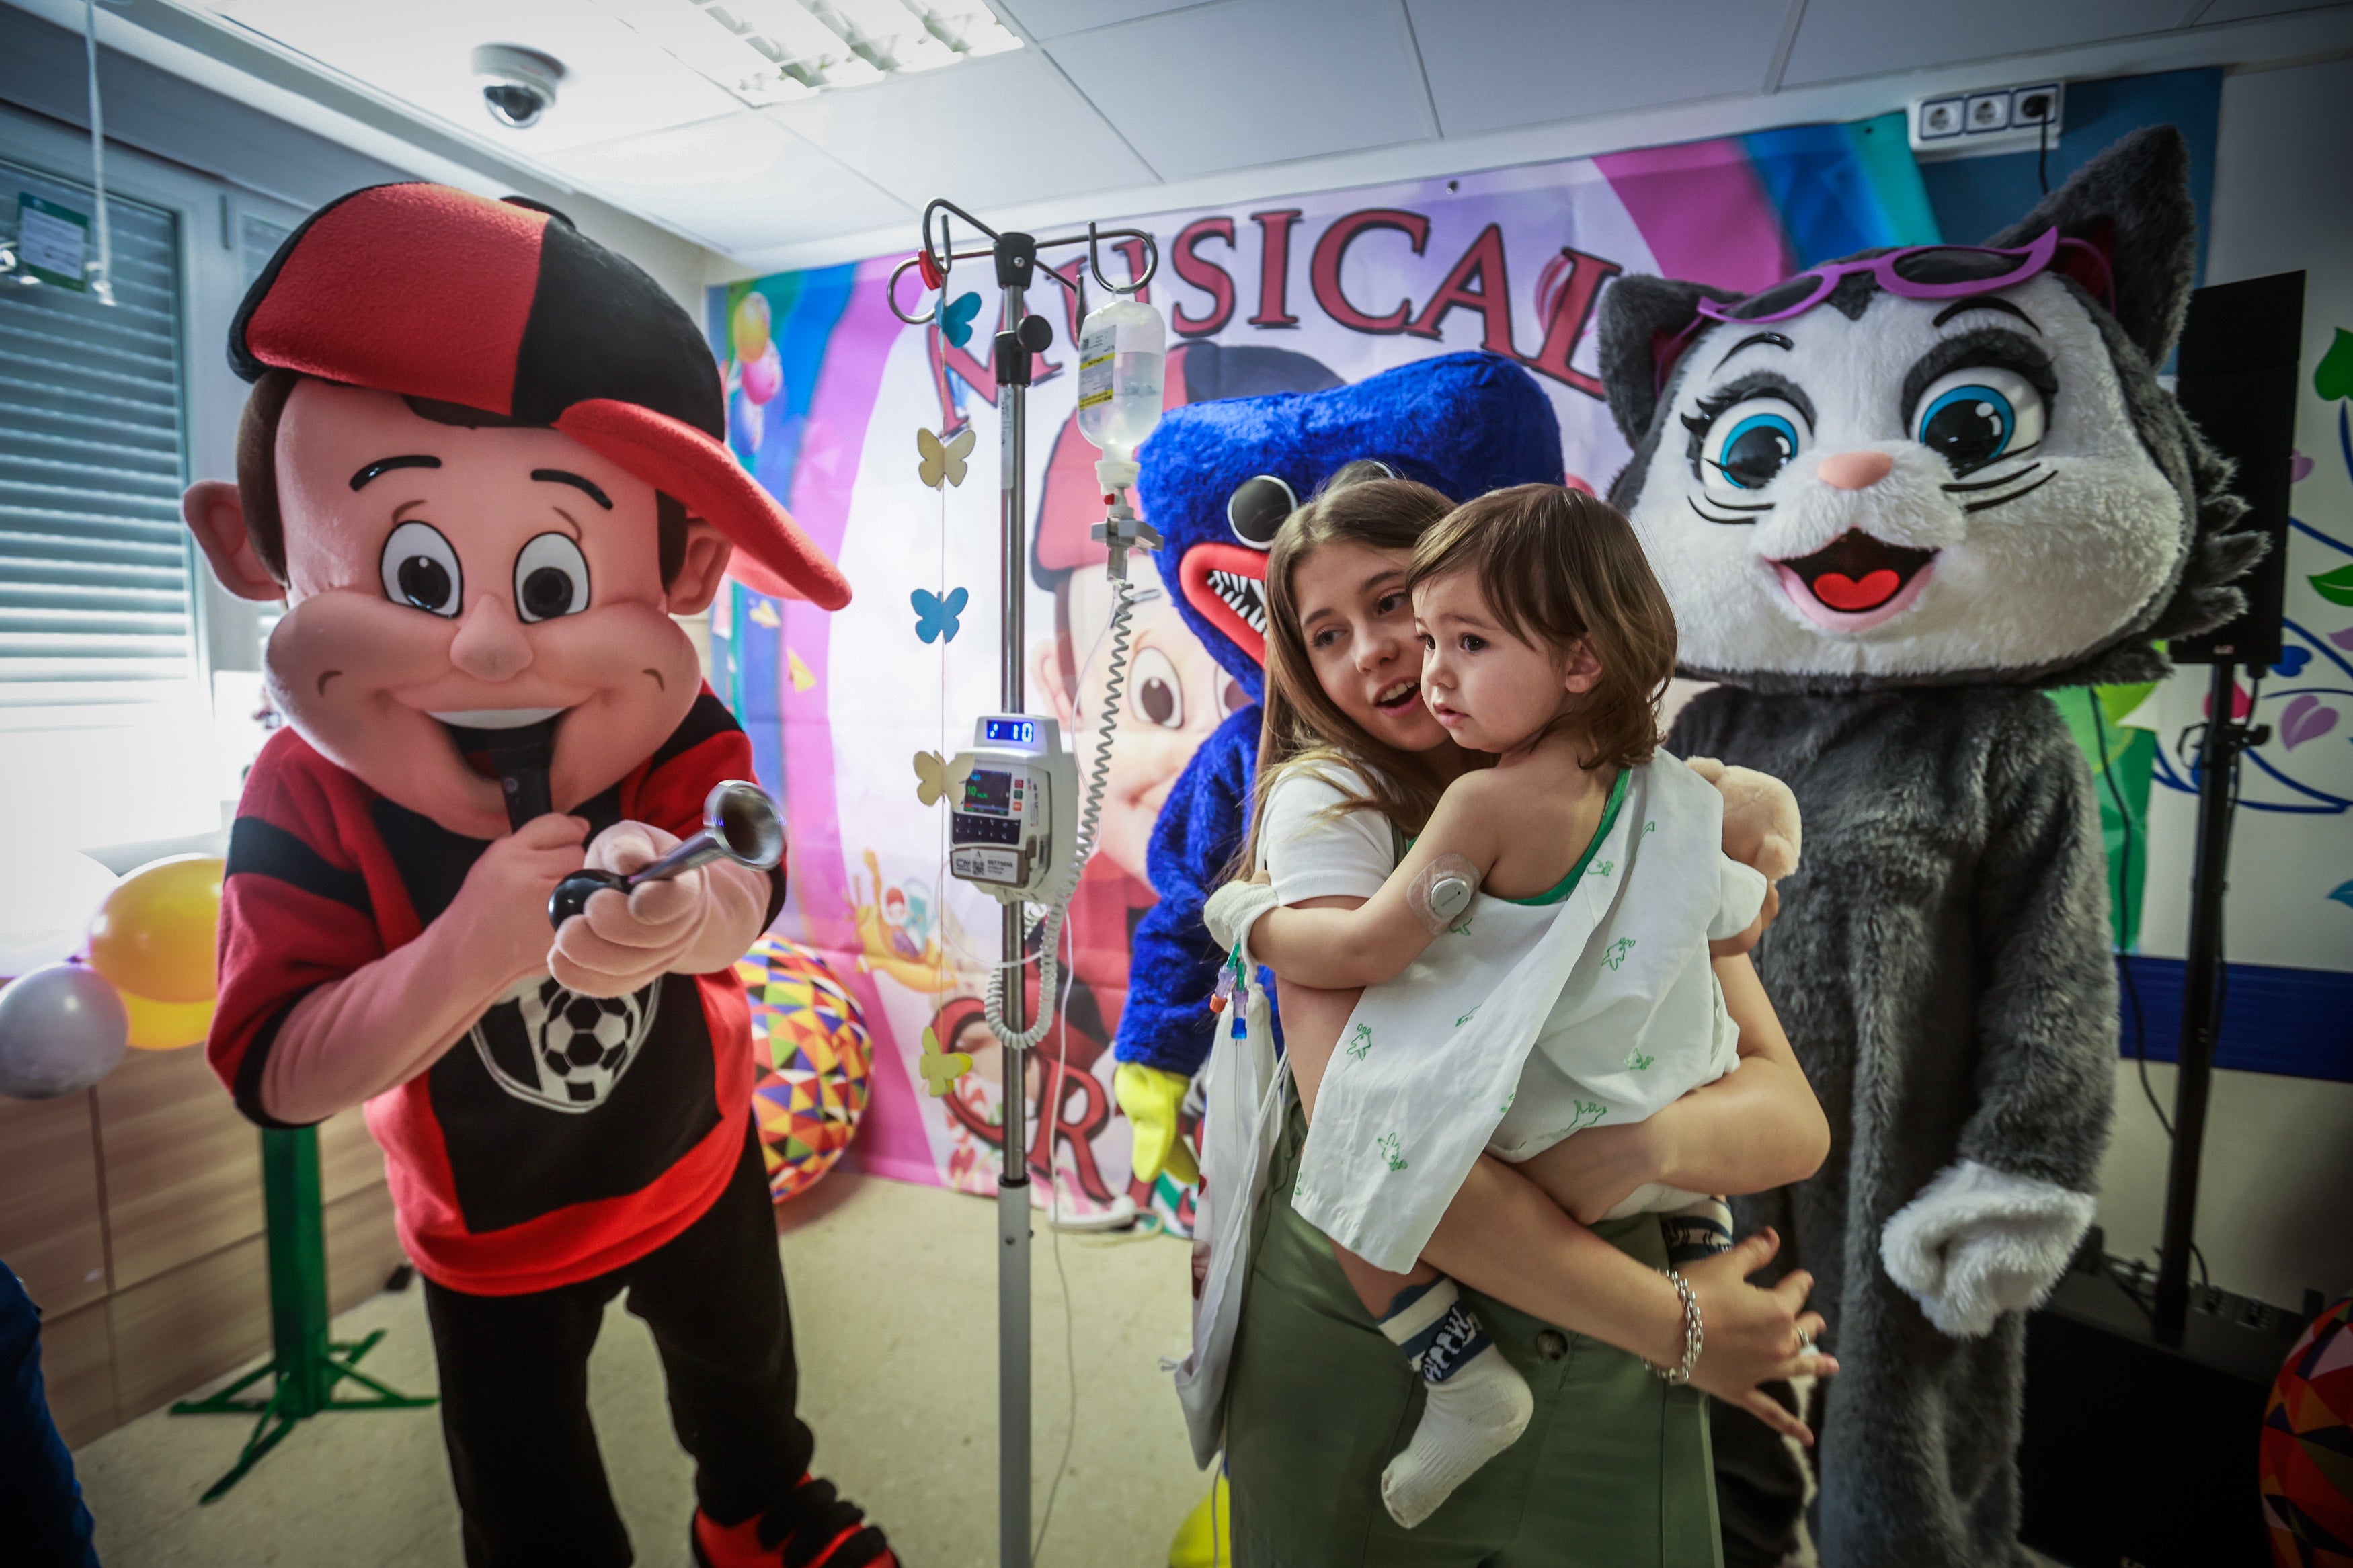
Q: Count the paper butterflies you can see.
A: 5